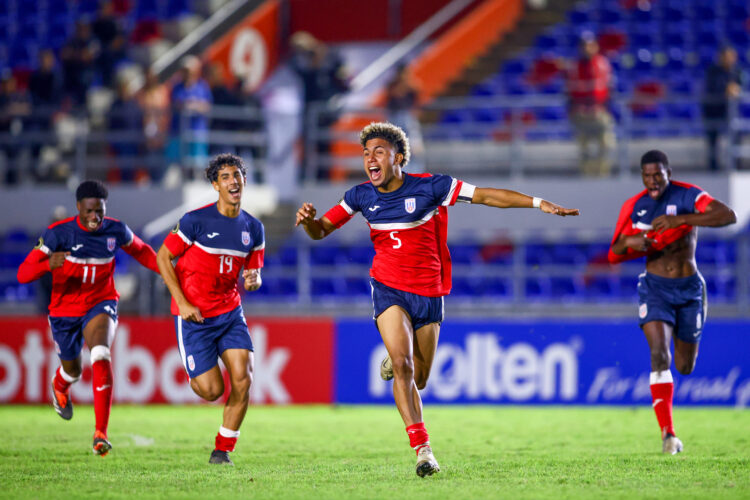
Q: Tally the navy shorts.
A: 4